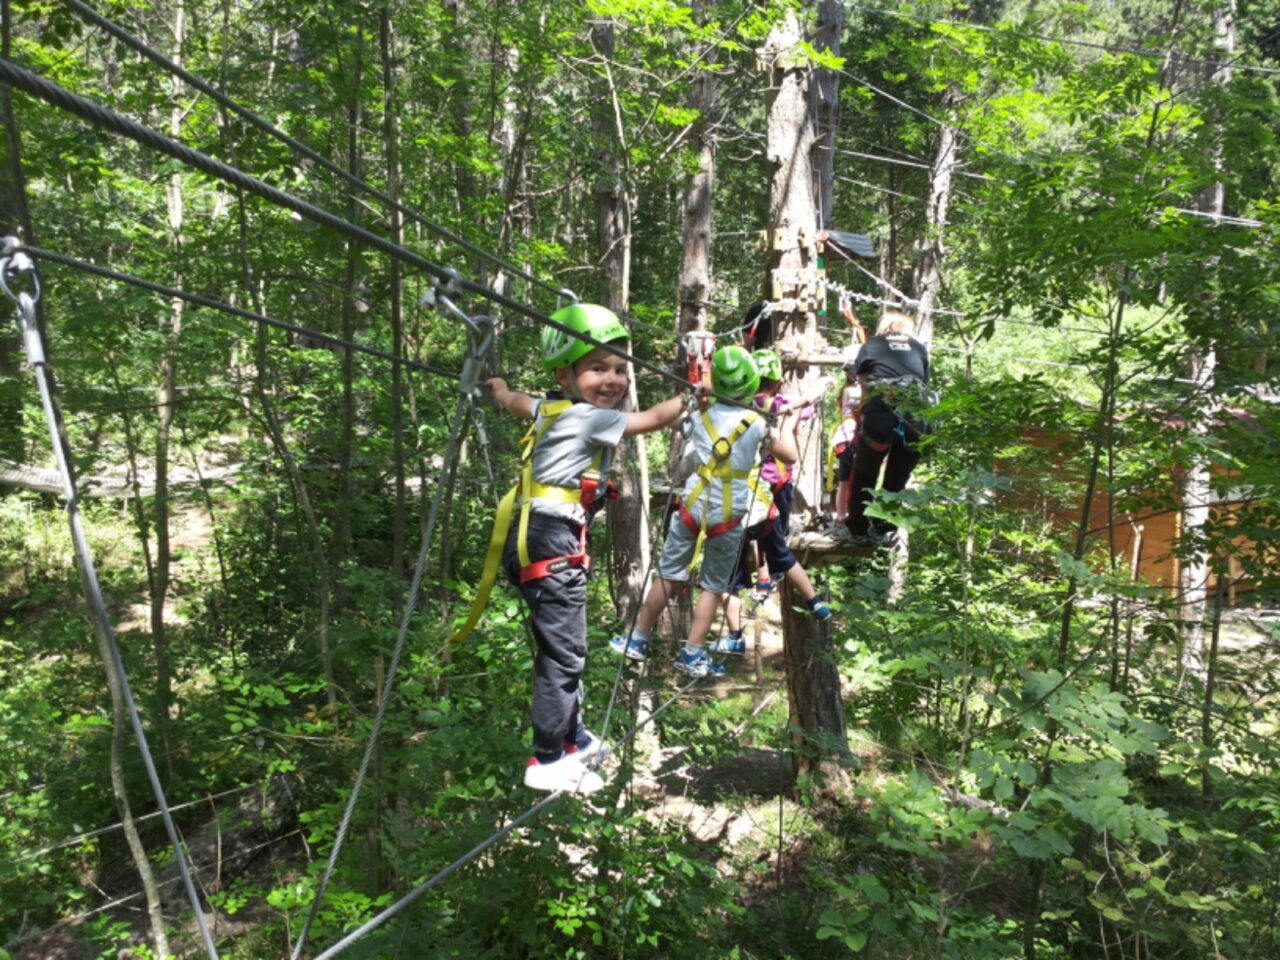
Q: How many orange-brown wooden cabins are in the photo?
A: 1